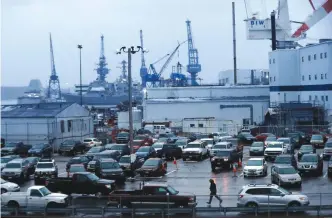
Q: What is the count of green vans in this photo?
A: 0